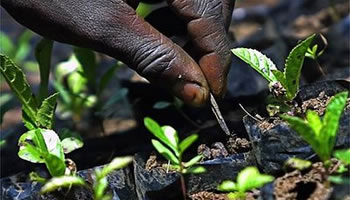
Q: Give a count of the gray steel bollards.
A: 0